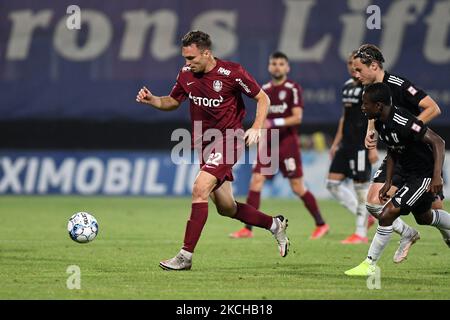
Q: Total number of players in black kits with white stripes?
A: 3